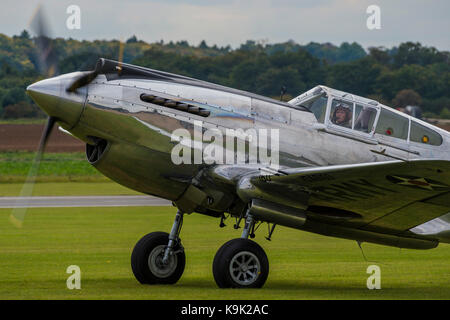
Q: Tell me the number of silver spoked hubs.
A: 1